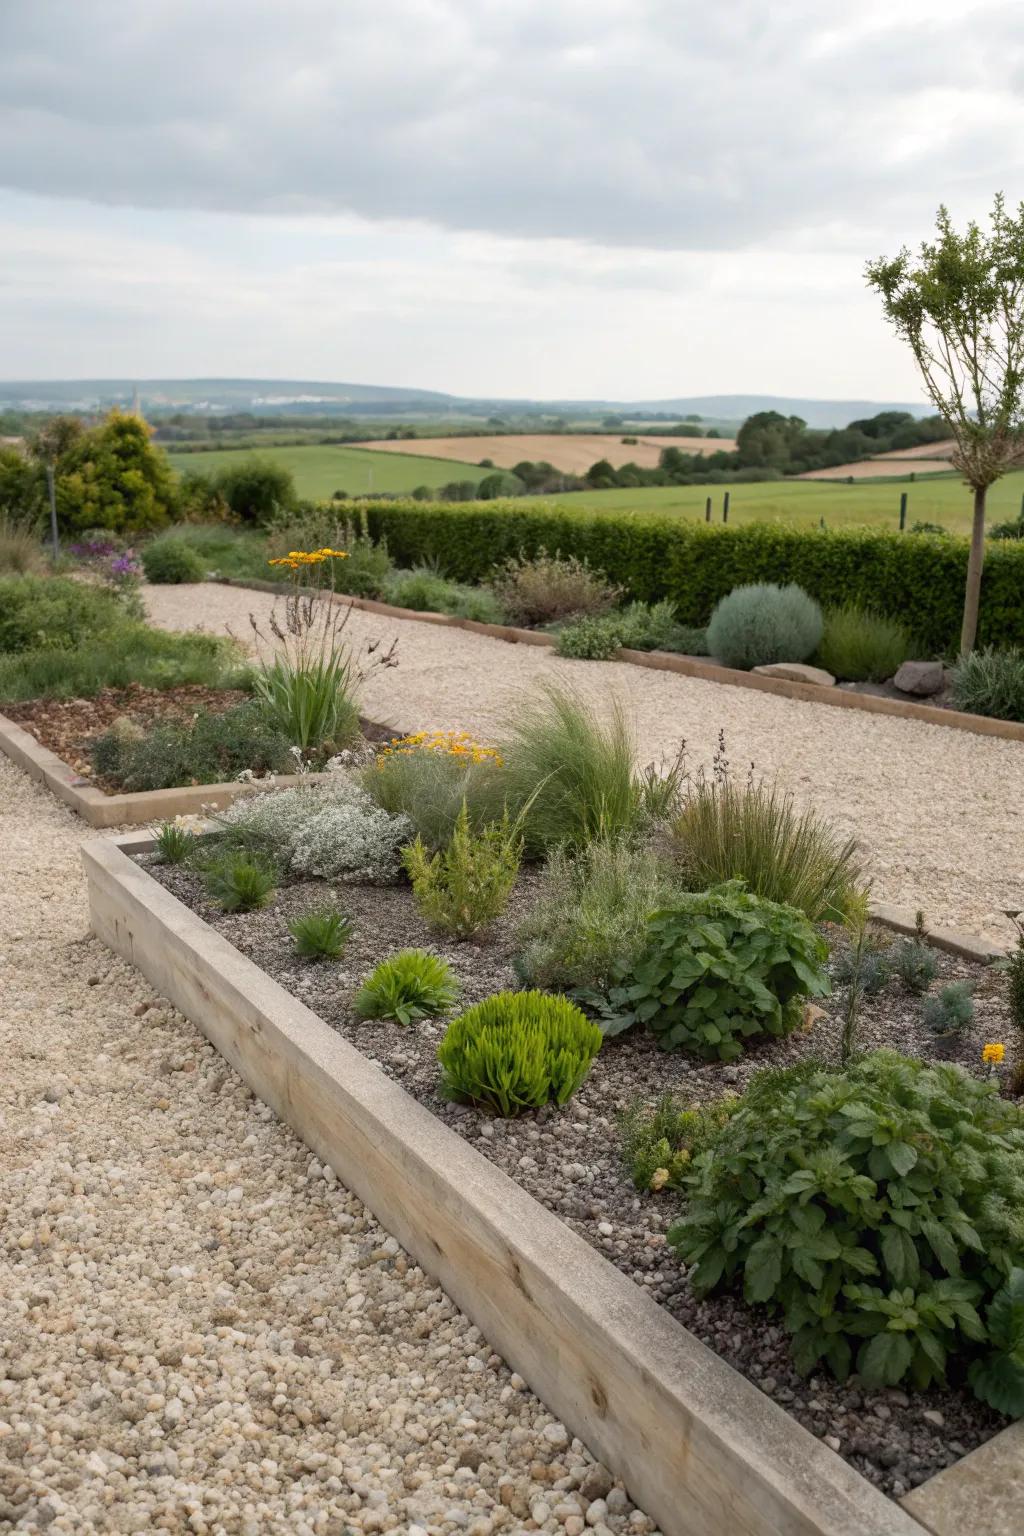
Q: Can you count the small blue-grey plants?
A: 3